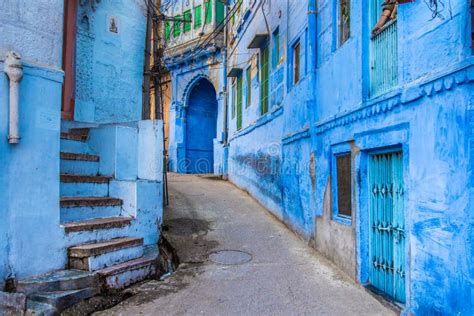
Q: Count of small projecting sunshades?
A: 2